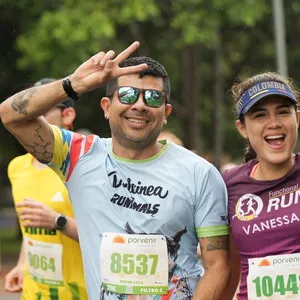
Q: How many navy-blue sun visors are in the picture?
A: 1